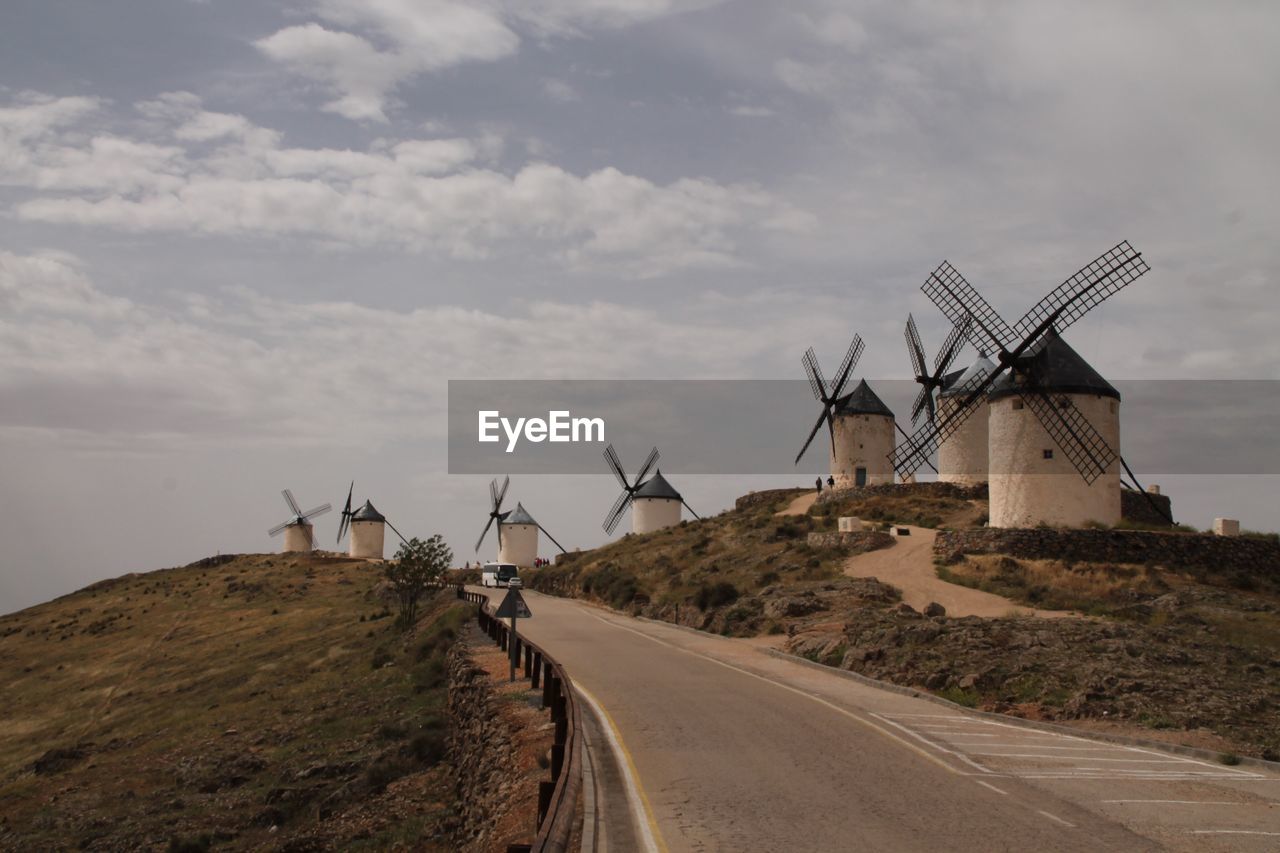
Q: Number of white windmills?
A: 7